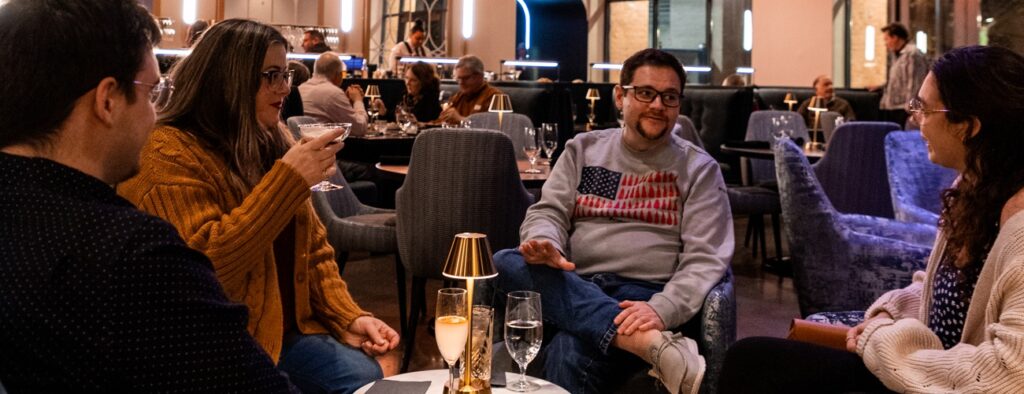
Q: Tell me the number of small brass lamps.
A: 6